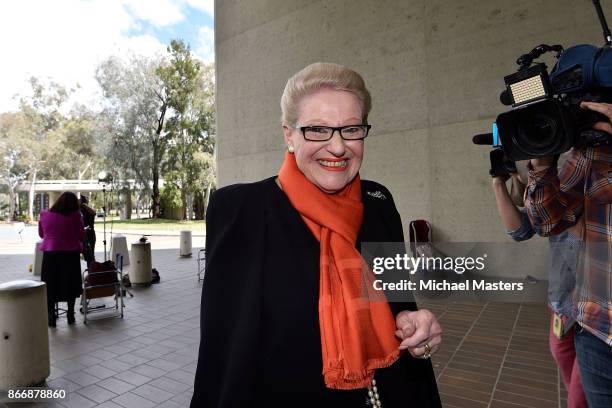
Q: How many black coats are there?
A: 1